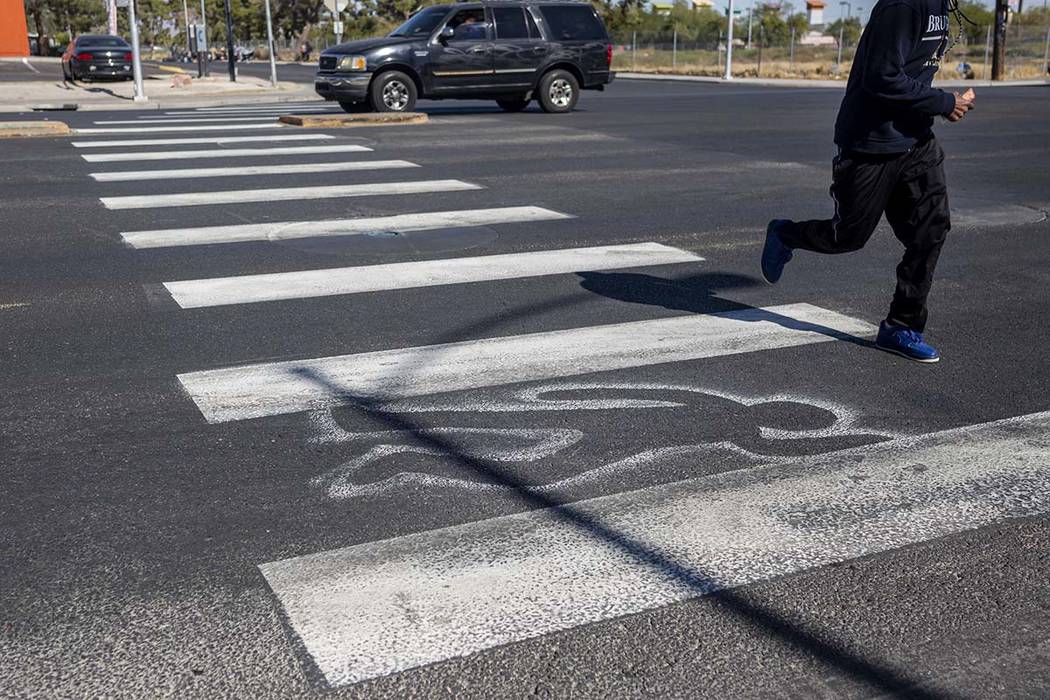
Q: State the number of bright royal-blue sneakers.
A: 2